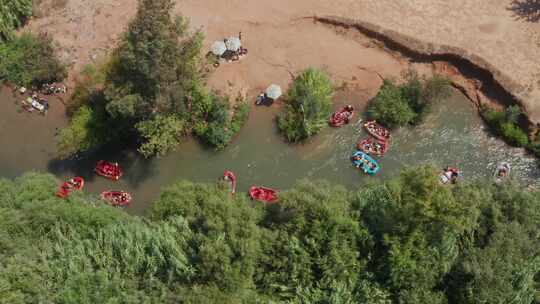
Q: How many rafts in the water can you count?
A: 11